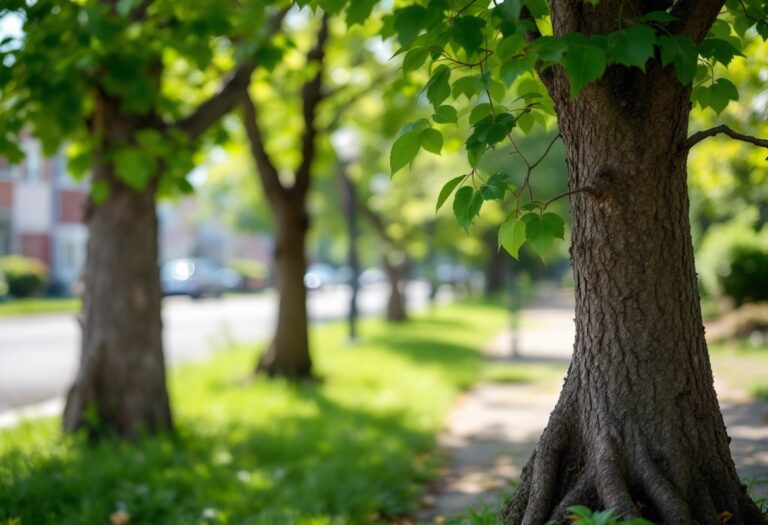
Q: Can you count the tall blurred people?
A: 0